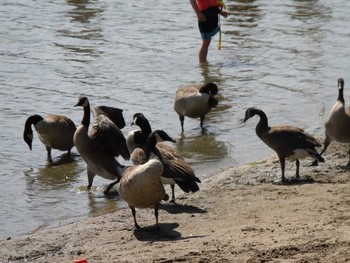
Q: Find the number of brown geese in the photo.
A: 7